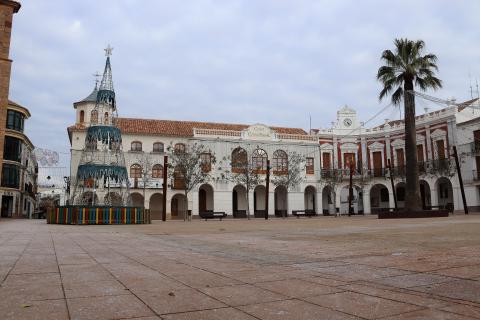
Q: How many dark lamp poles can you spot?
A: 5